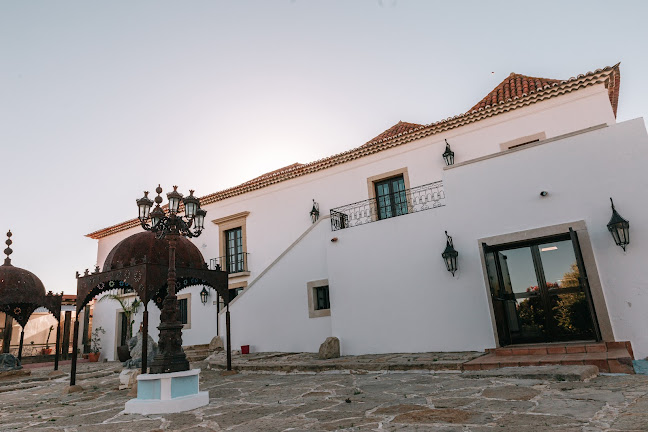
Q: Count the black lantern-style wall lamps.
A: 5